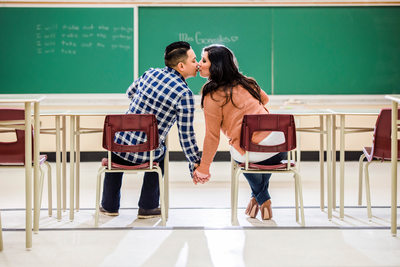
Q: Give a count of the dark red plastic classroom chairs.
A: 4